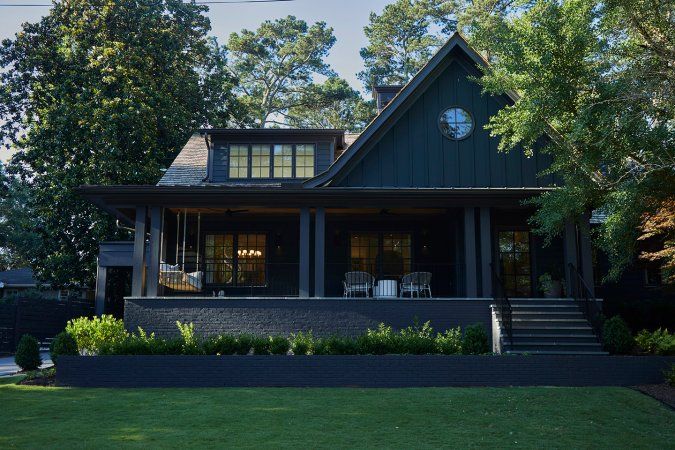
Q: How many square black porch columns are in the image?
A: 8